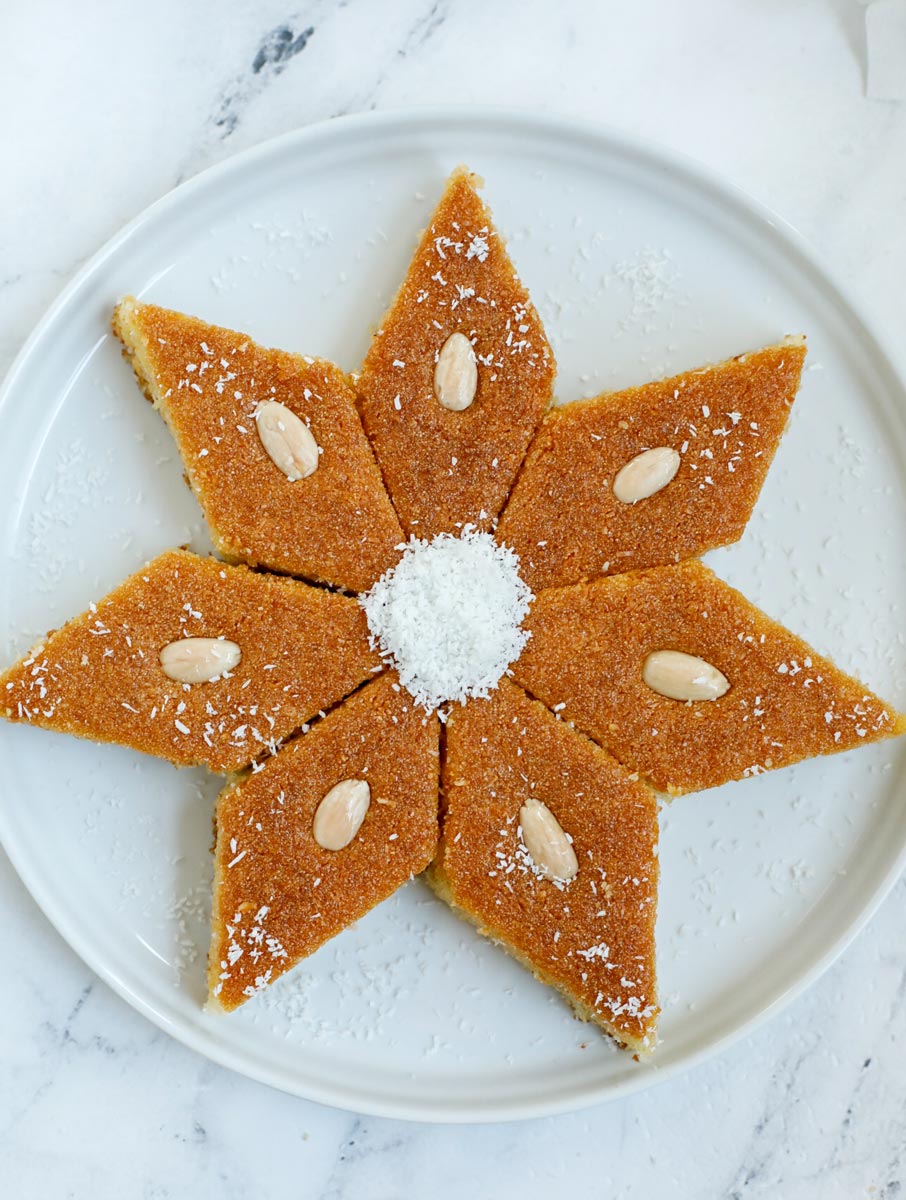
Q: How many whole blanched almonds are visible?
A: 7